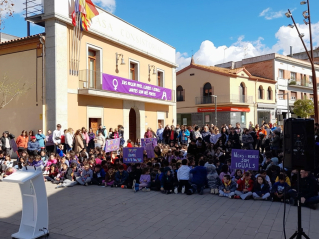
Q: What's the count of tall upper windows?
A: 3